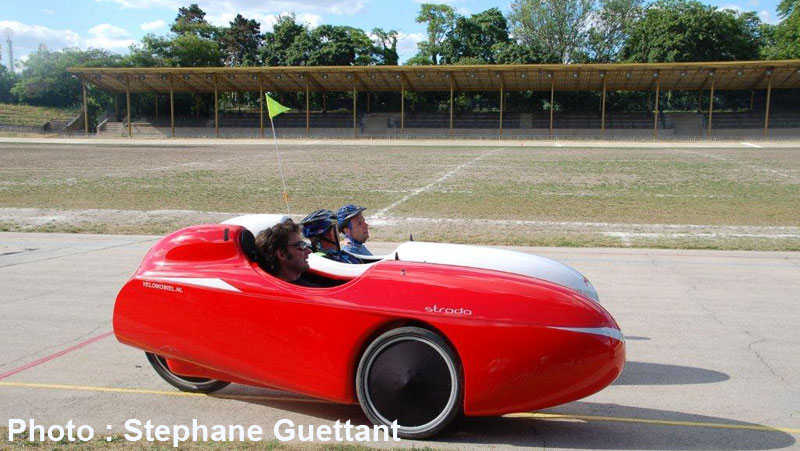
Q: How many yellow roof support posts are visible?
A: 15